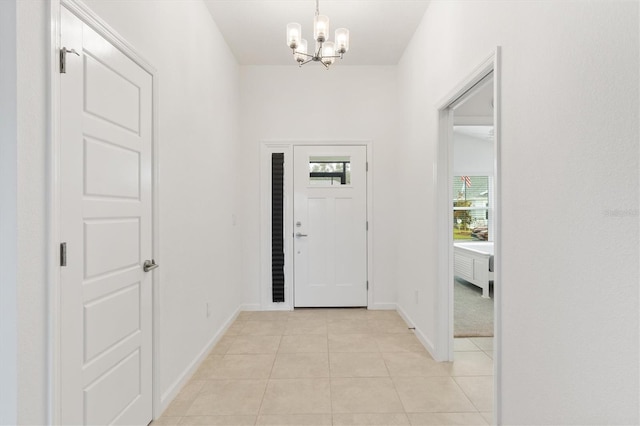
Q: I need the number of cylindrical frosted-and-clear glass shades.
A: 5